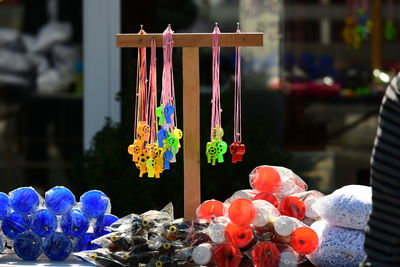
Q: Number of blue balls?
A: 11